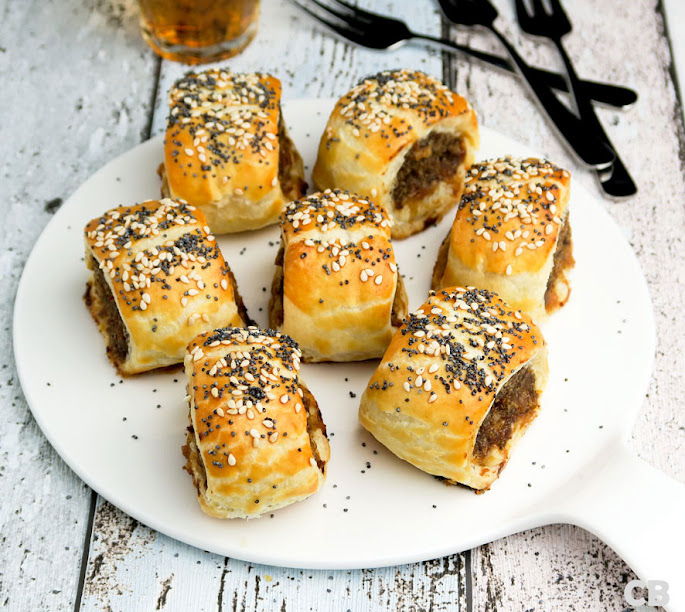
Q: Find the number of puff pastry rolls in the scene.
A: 7